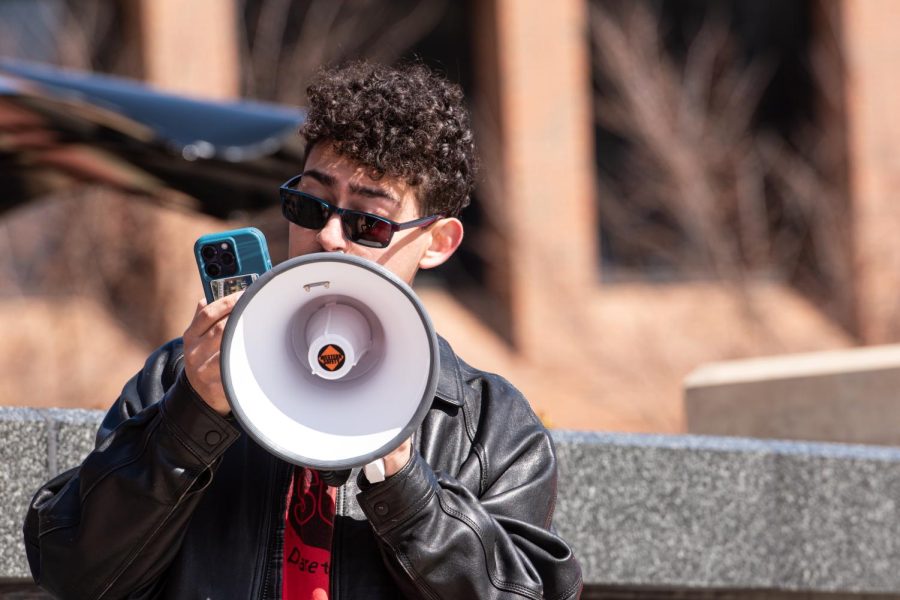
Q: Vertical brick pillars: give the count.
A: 3